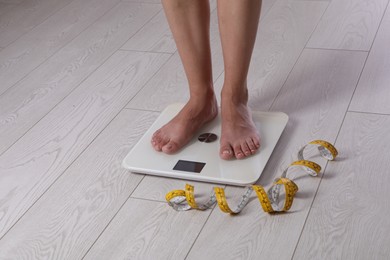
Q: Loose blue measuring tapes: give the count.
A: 0